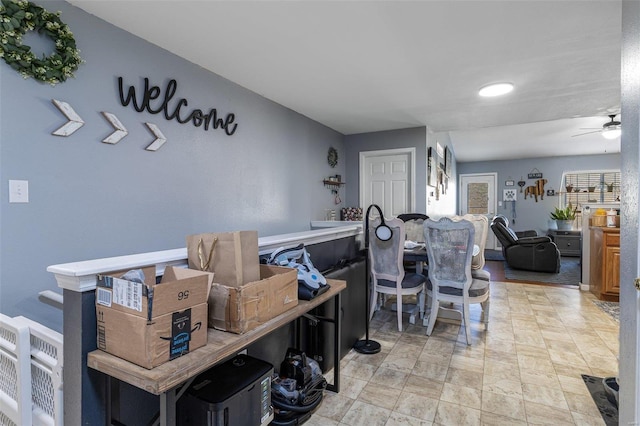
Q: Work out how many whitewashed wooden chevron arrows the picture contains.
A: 3